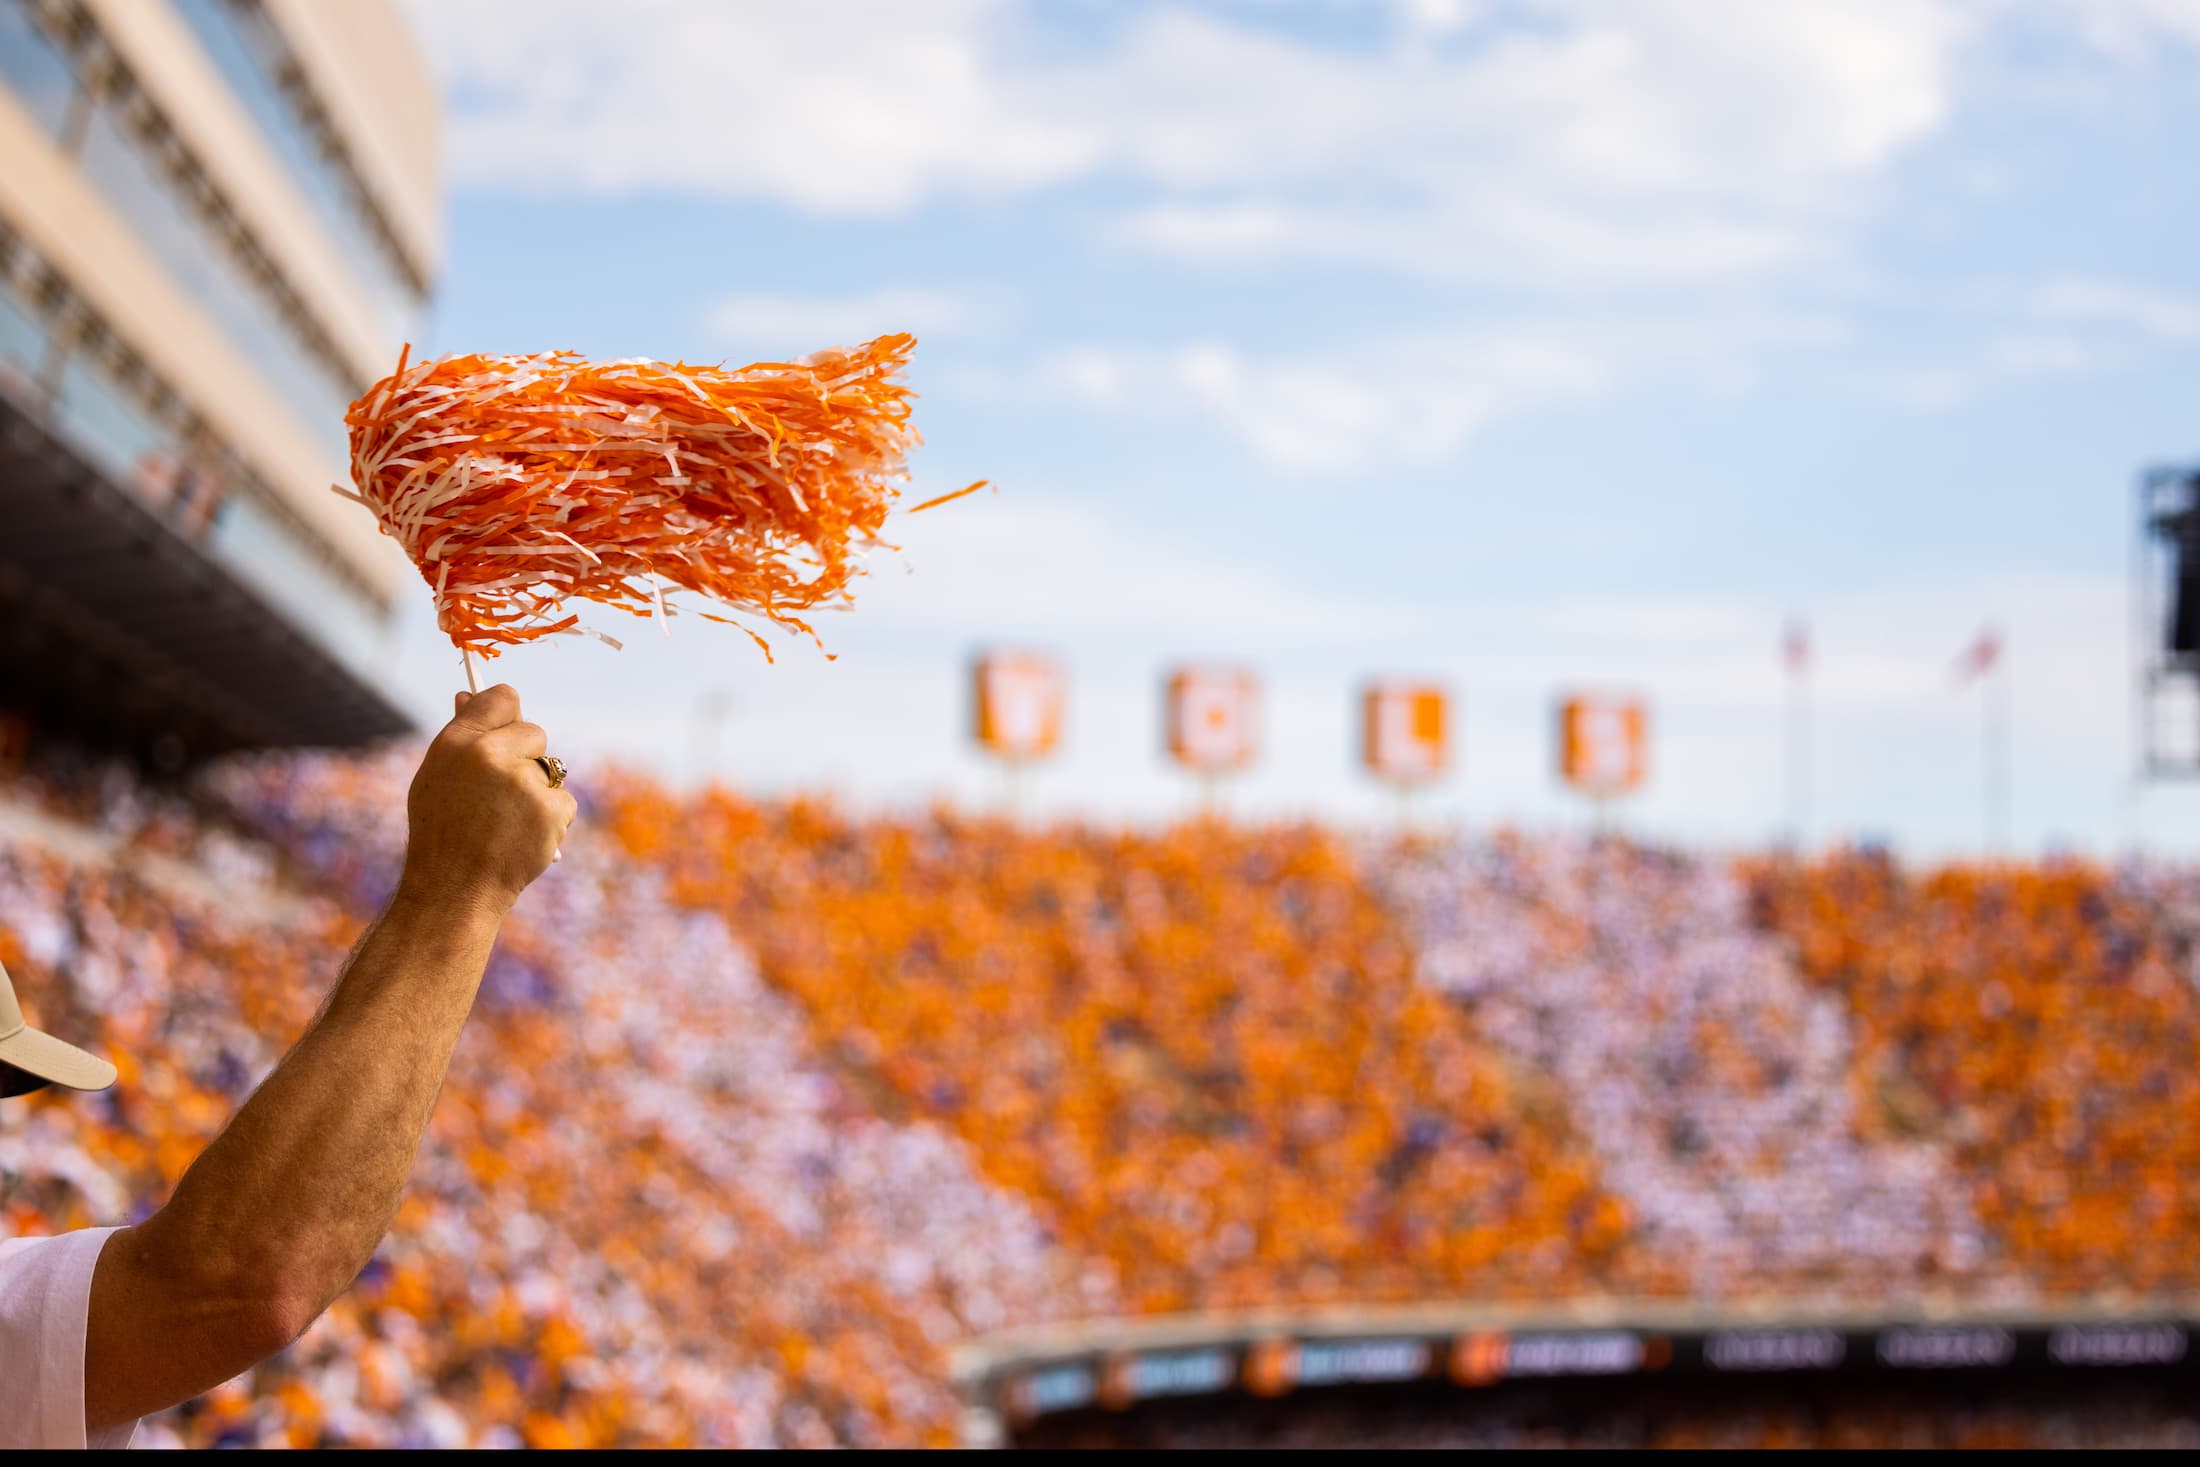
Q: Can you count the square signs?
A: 4